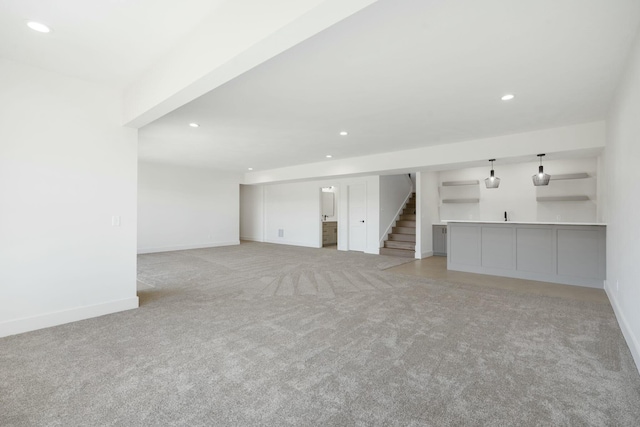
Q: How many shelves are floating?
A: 4